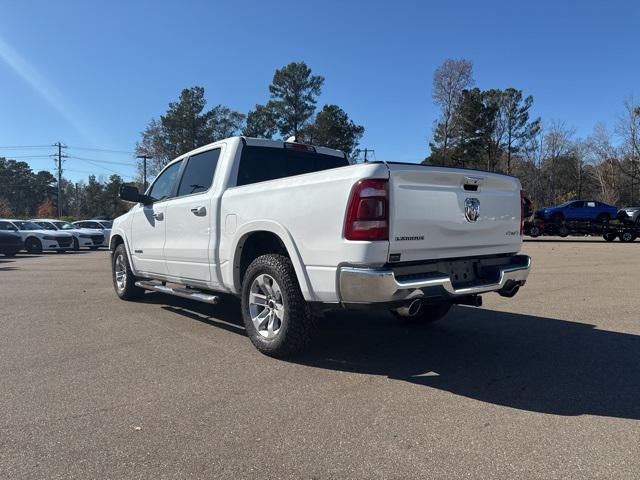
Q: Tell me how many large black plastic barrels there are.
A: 0